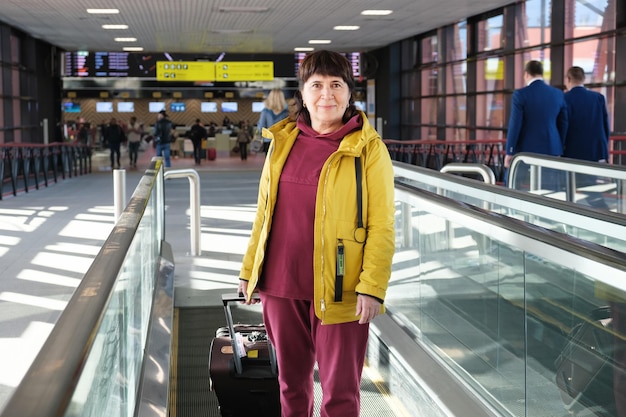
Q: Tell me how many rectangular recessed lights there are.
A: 8